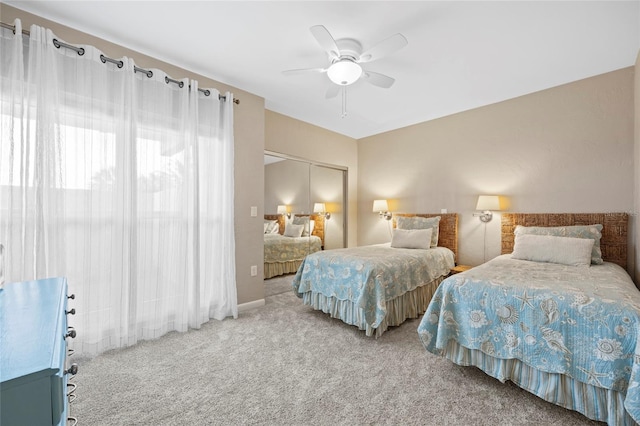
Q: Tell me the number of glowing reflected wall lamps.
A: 2